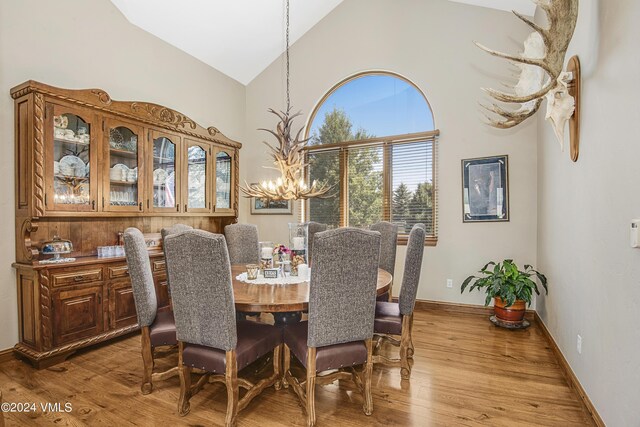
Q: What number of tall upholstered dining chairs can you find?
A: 8